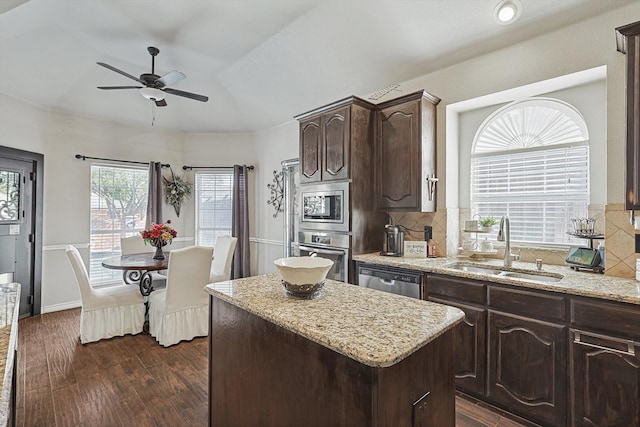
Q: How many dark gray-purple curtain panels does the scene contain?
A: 2